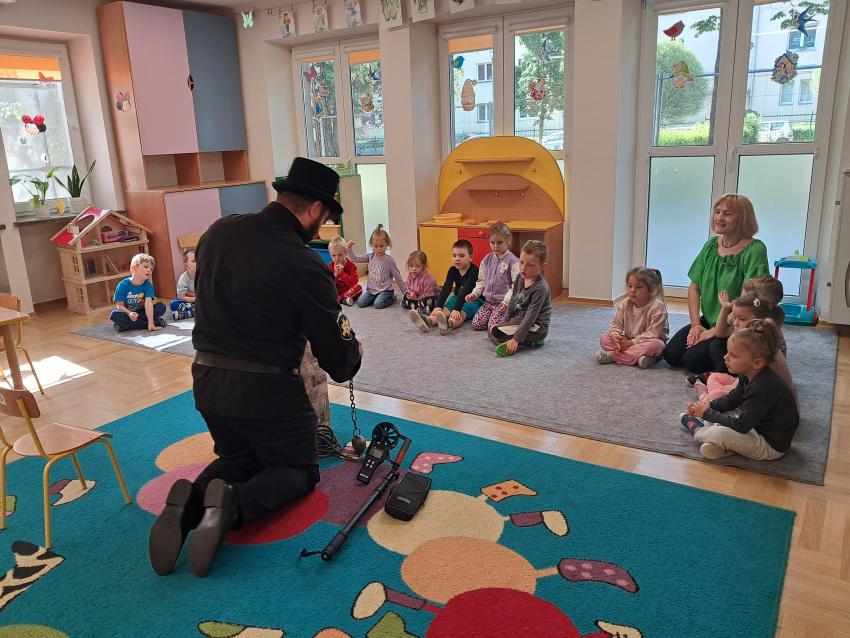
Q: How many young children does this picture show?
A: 12